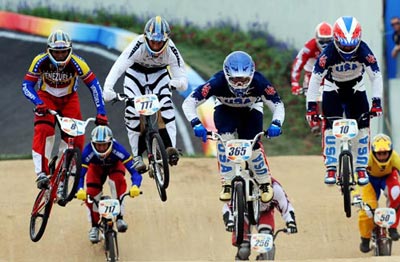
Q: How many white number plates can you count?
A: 7